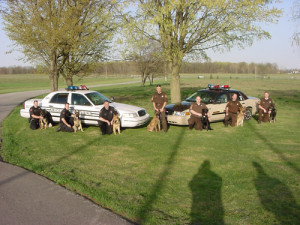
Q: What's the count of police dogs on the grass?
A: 7